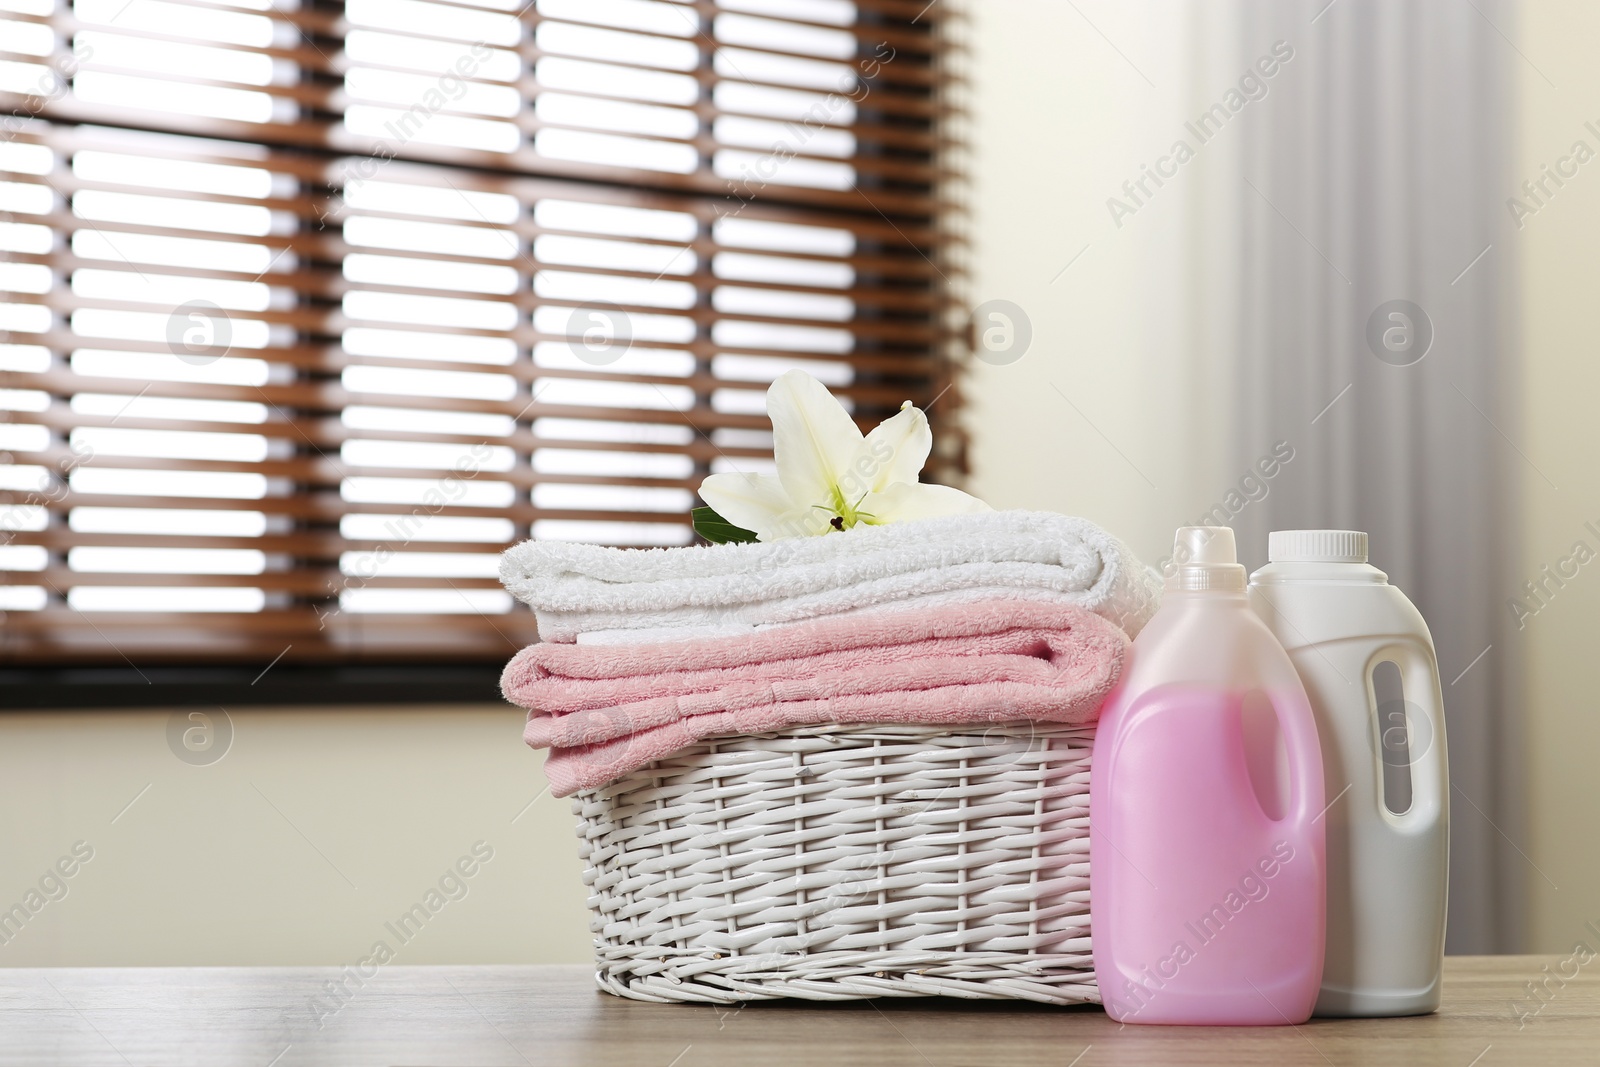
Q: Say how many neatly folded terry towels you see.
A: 2